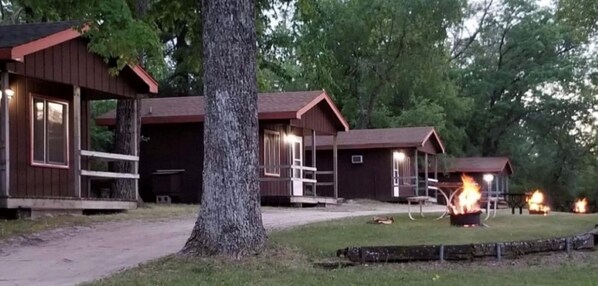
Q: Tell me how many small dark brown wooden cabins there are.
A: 4